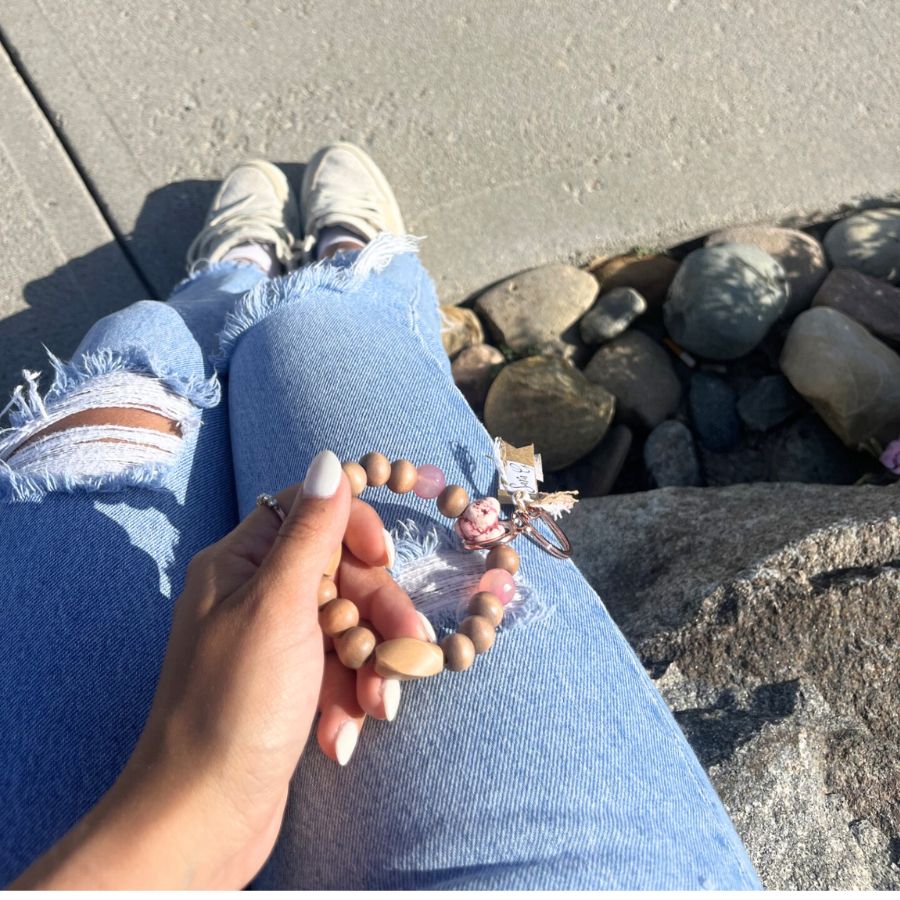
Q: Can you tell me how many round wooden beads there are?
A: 11